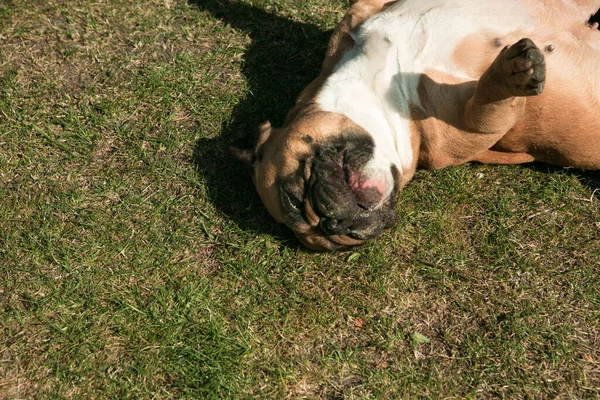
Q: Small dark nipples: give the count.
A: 2